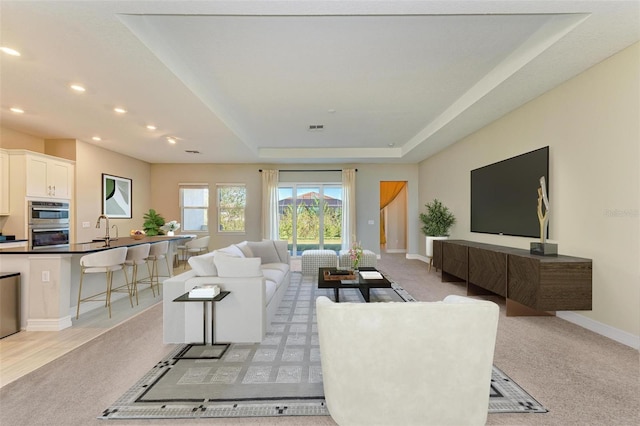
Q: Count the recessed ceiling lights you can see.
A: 7